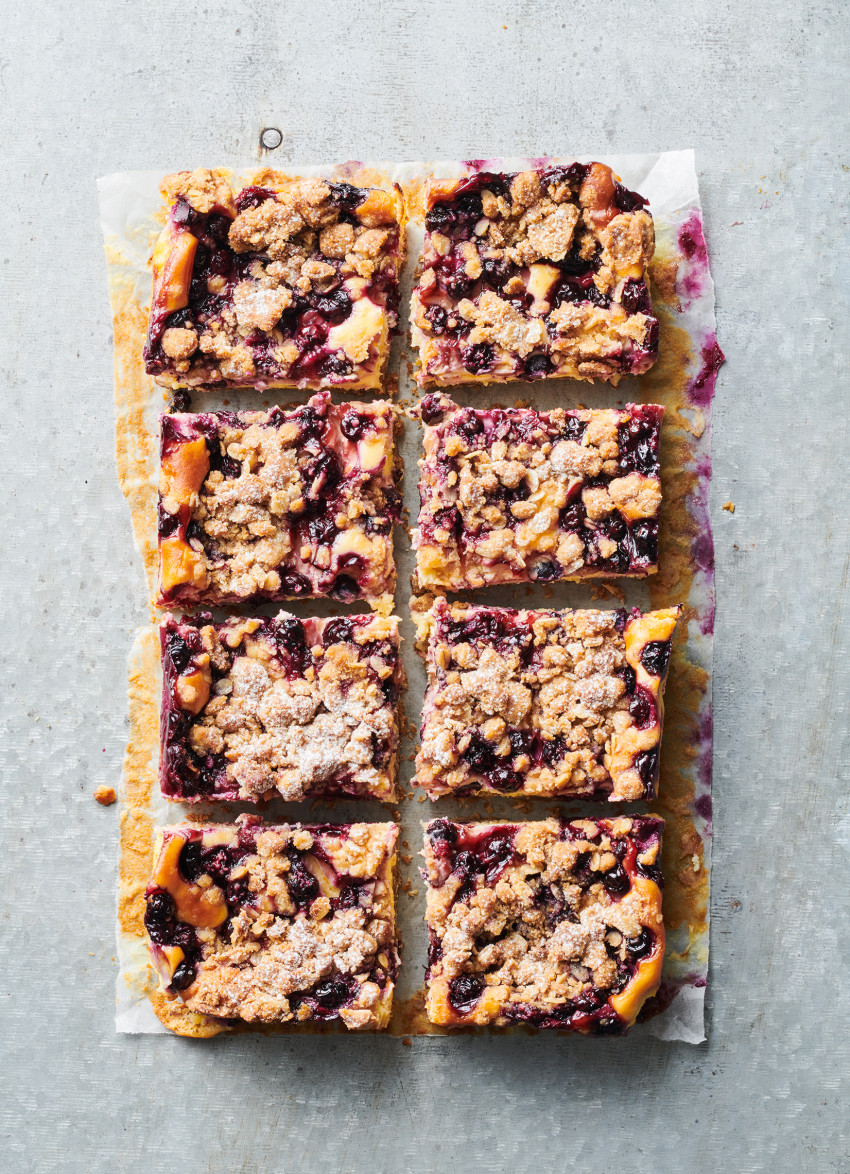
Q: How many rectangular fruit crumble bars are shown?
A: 8